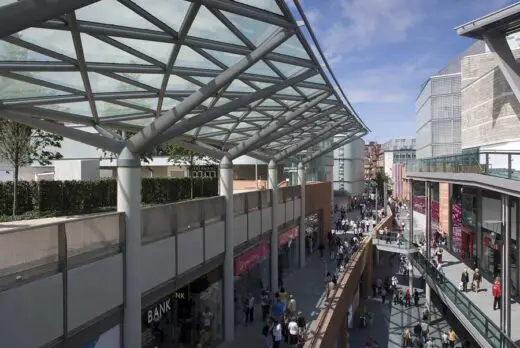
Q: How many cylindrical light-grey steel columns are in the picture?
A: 4